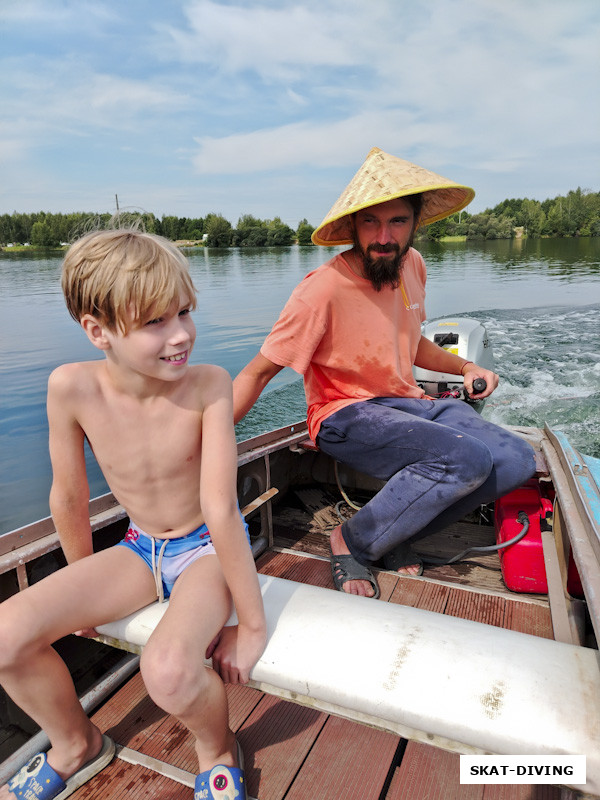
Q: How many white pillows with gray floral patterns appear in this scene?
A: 0